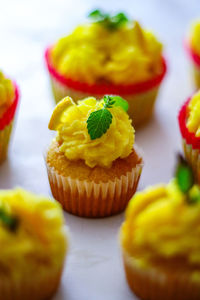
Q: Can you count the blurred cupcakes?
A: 6